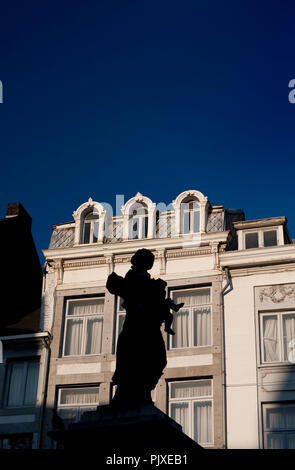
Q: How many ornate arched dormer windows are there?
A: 3